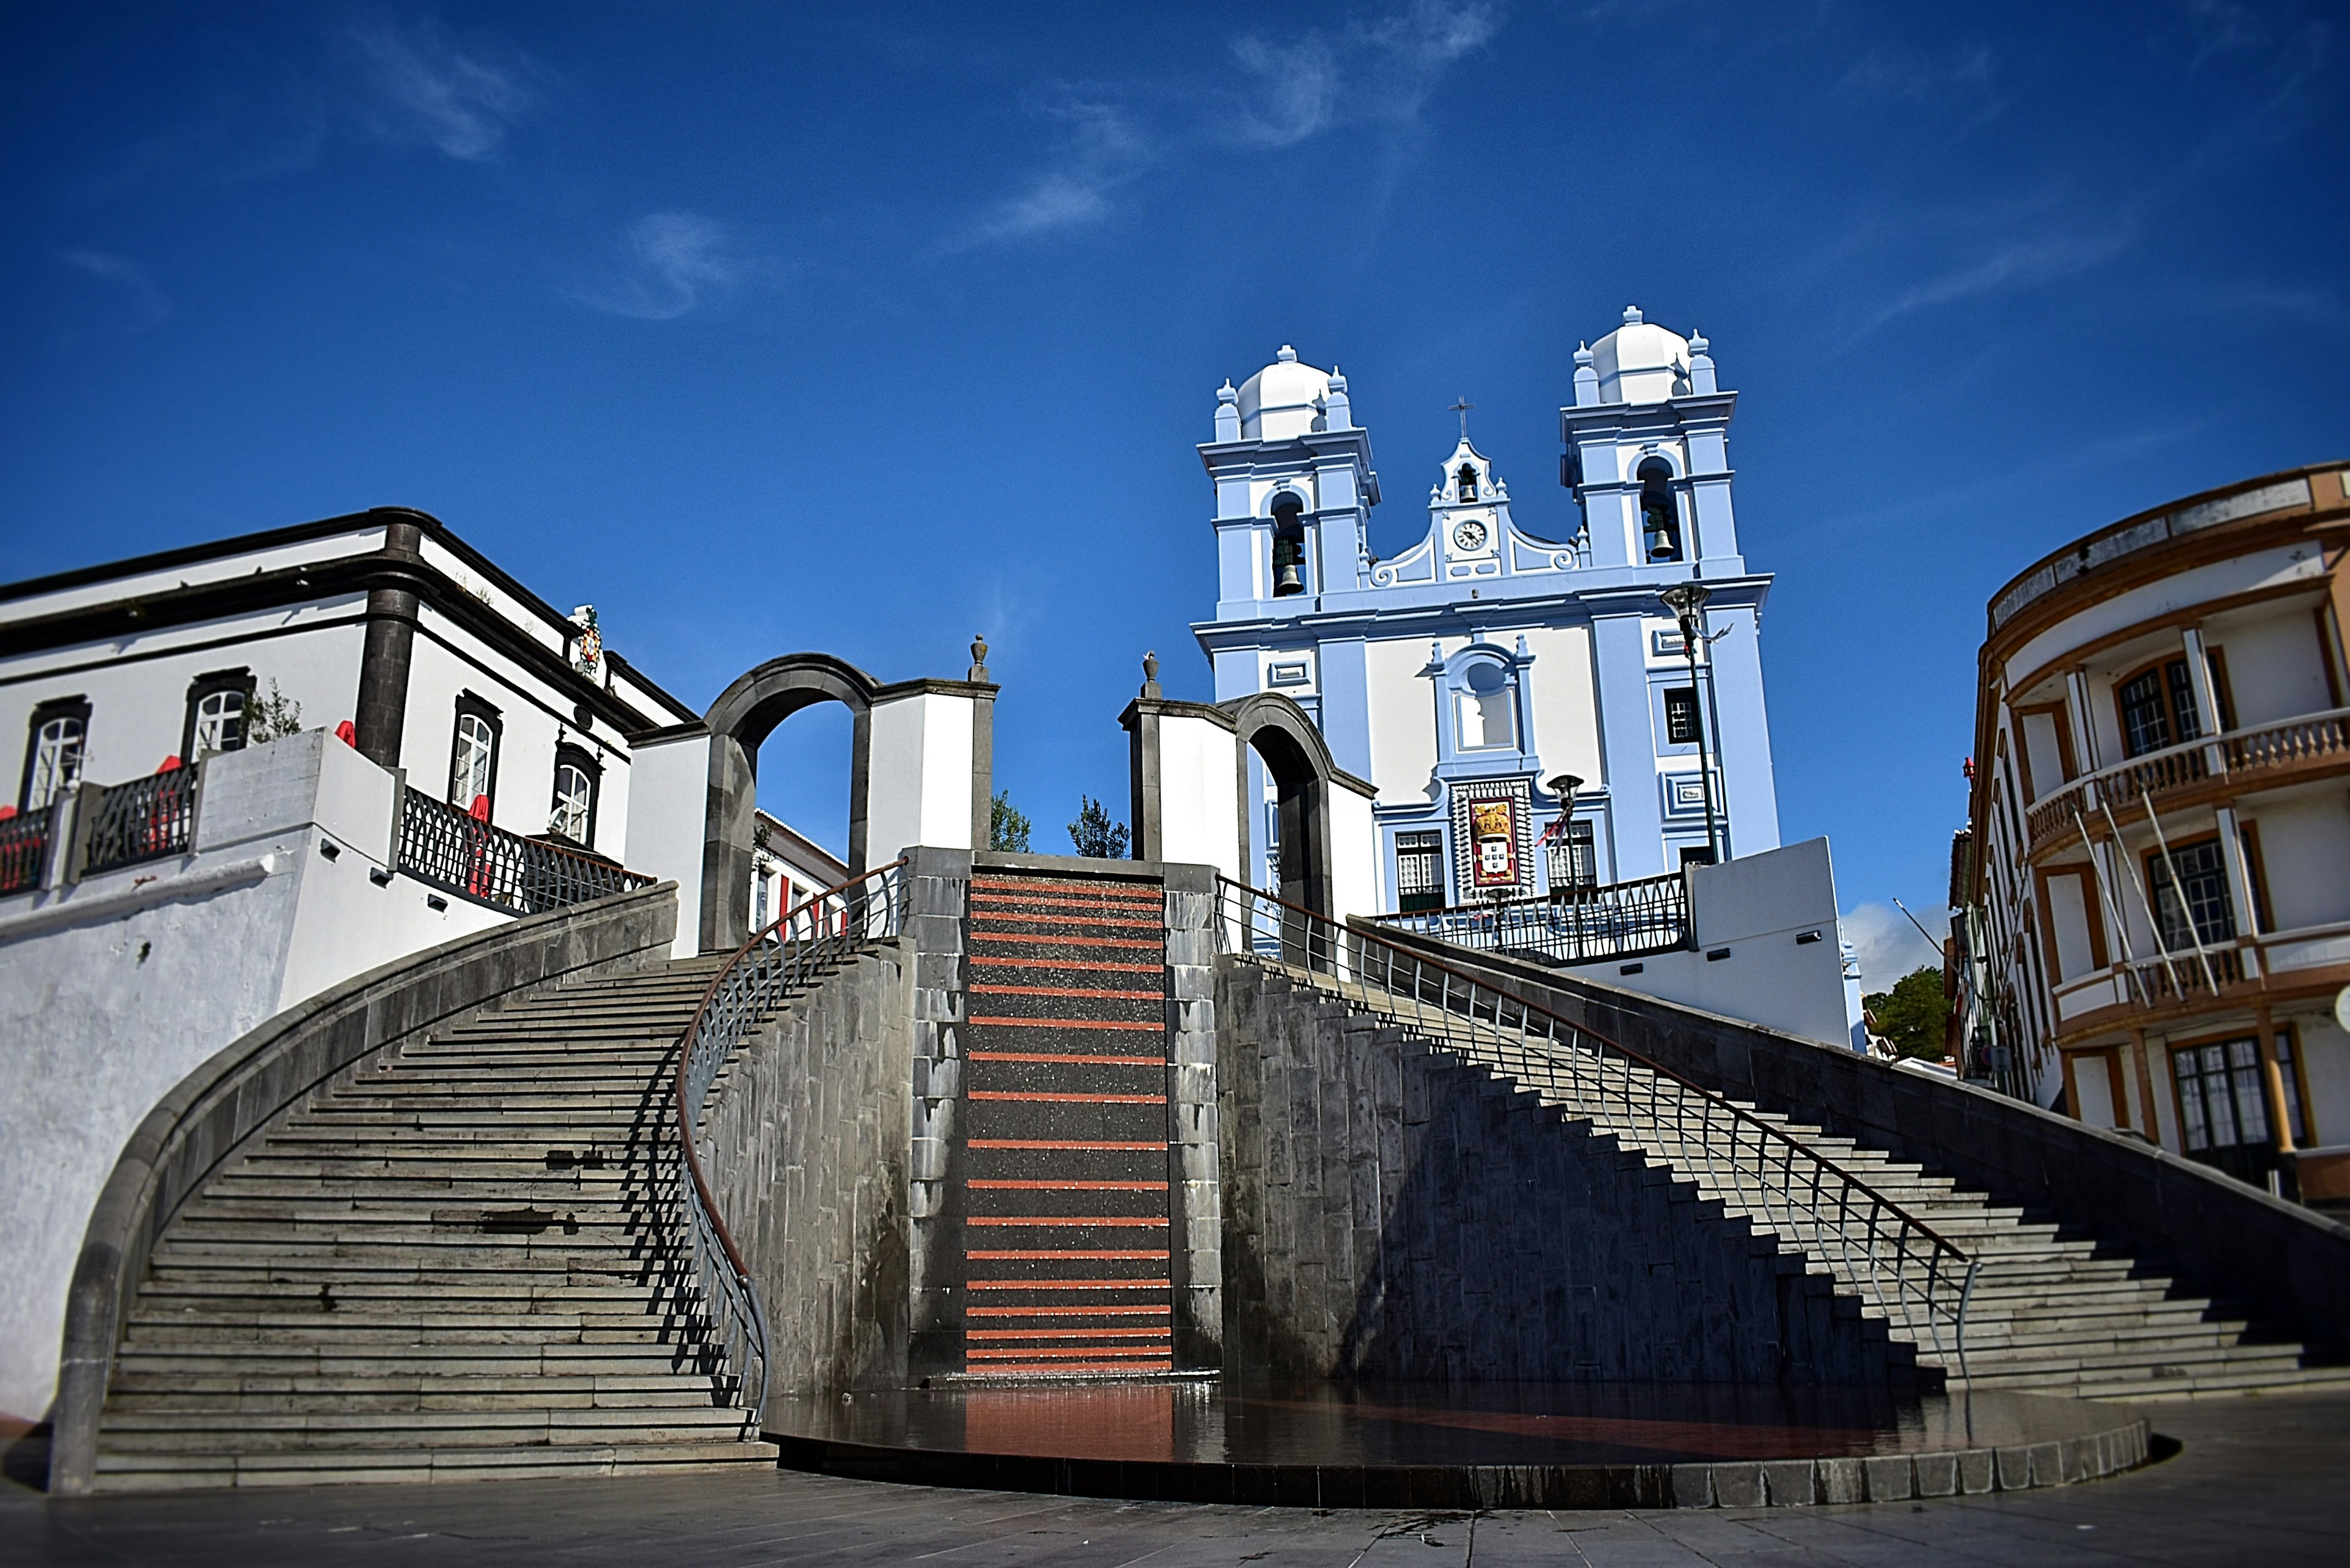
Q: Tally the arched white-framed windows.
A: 4